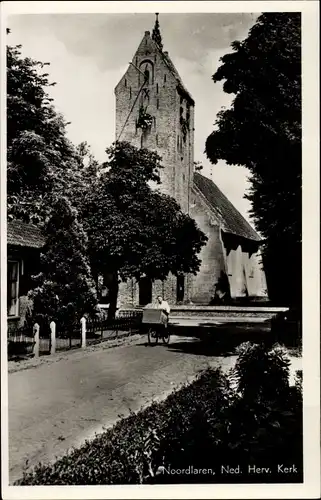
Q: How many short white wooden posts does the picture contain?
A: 3